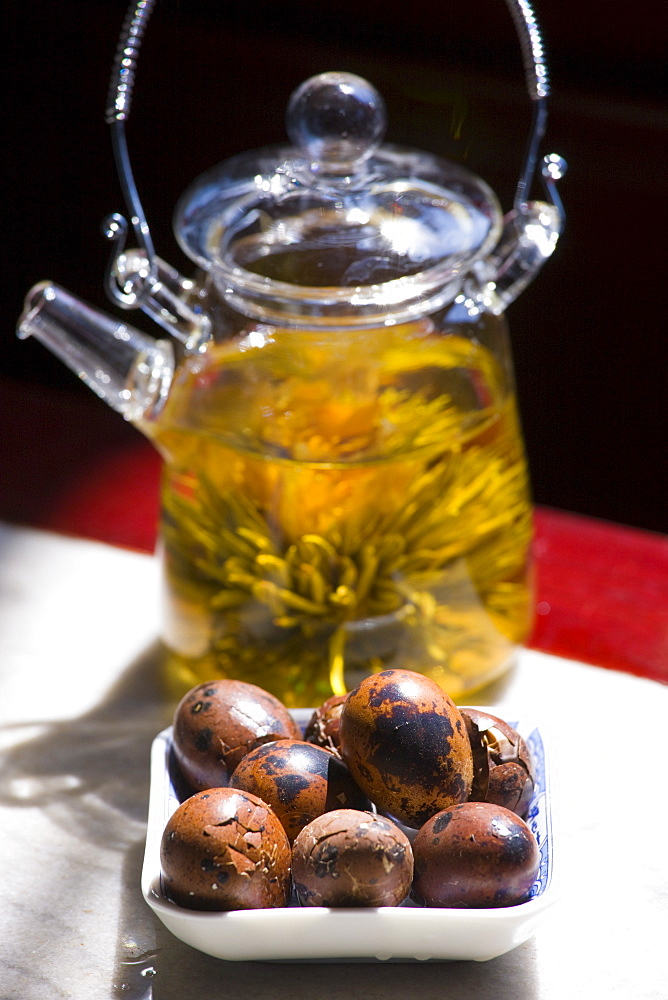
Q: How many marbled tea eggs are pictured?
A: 8